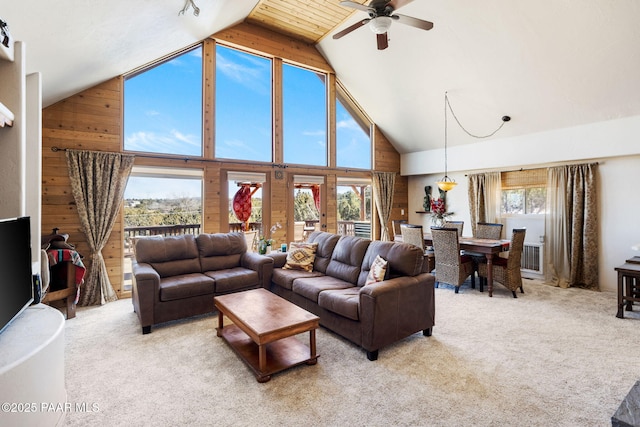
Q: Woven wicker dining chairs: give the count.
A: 6